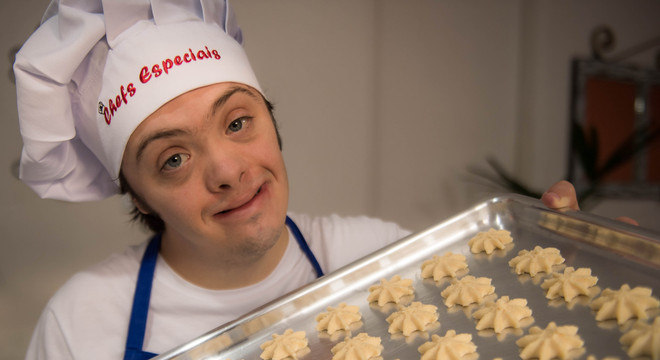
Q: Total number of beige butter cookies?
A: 15